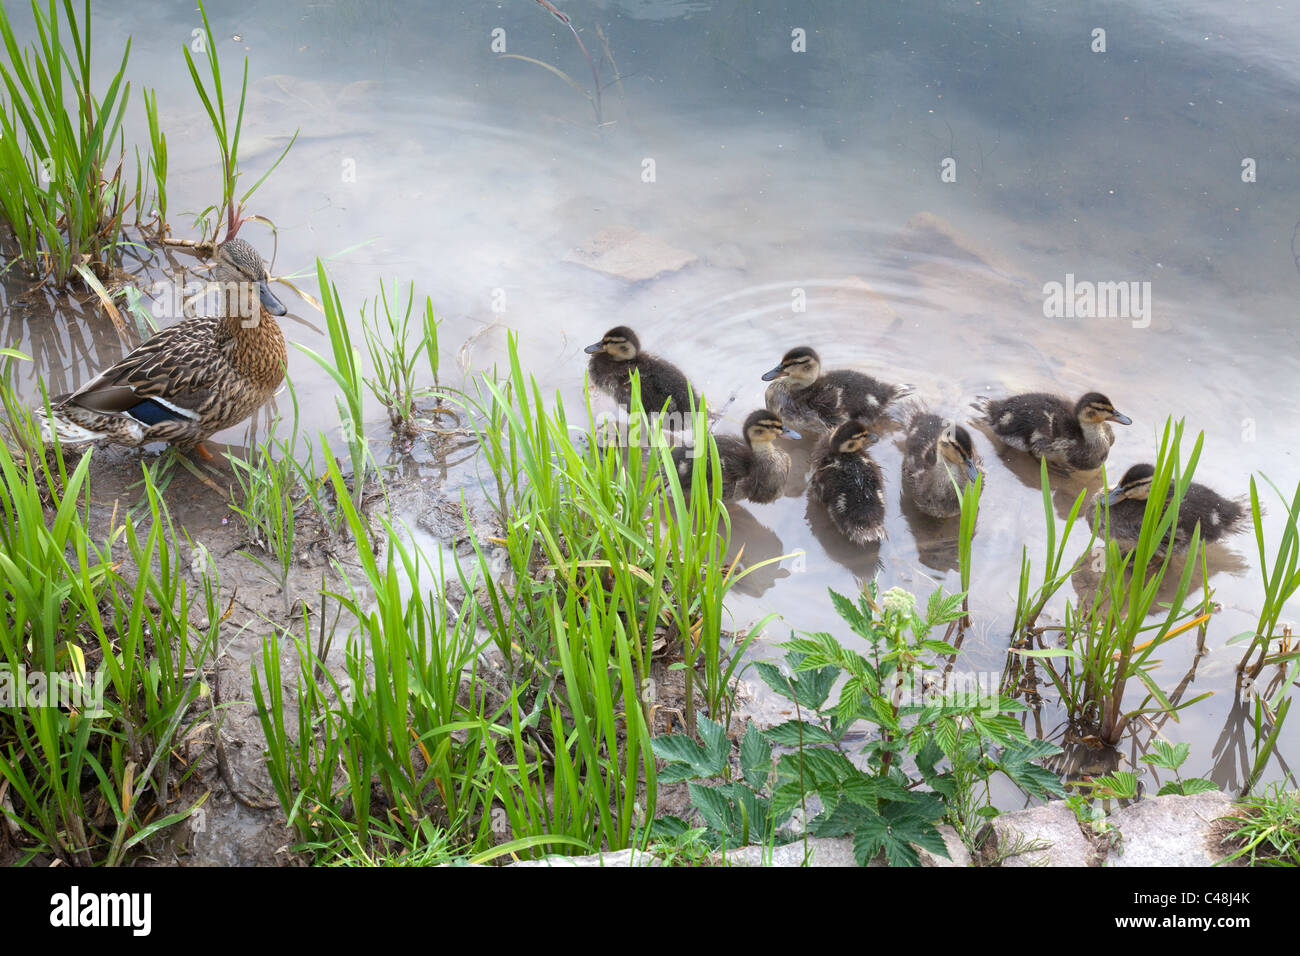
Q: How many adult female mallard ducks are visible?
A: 1